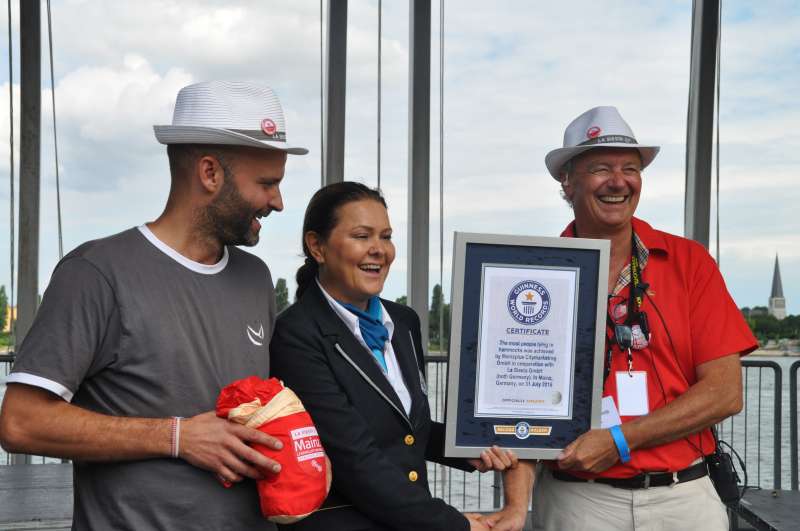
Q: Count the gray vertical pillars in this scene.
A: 4